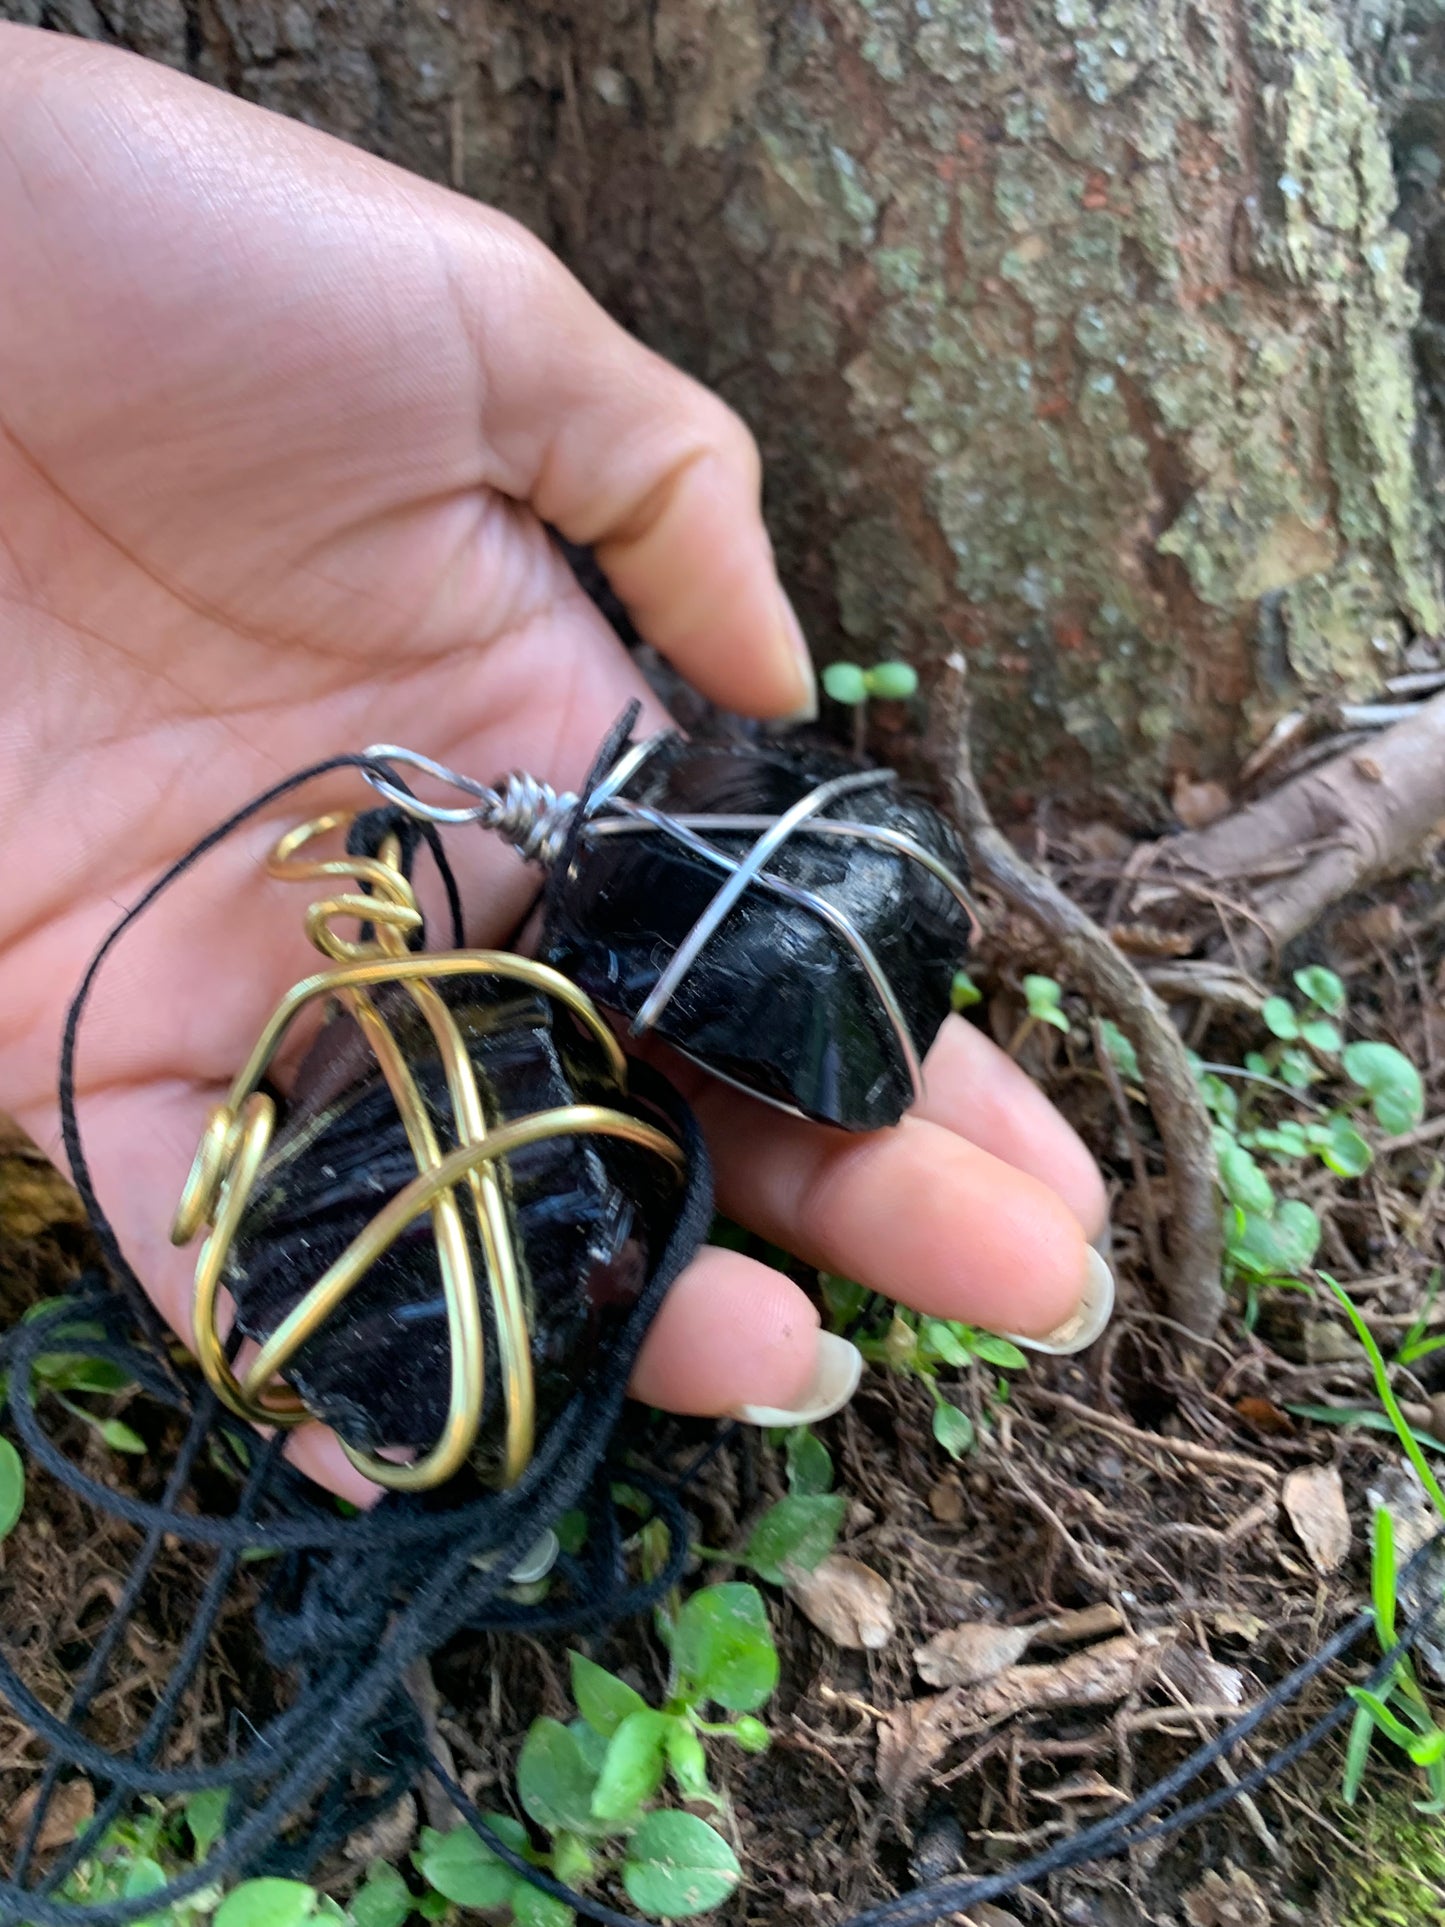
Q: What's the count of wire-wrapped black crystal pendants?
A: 2